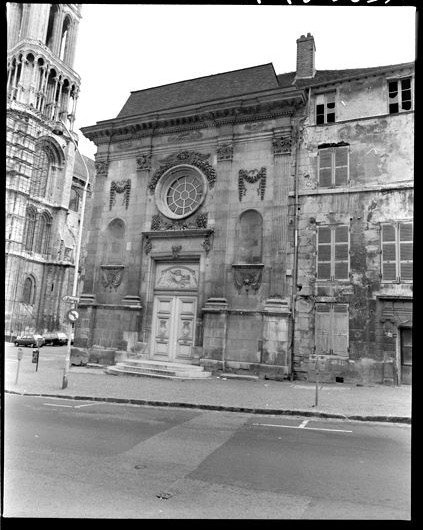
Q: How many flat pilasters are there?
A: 4